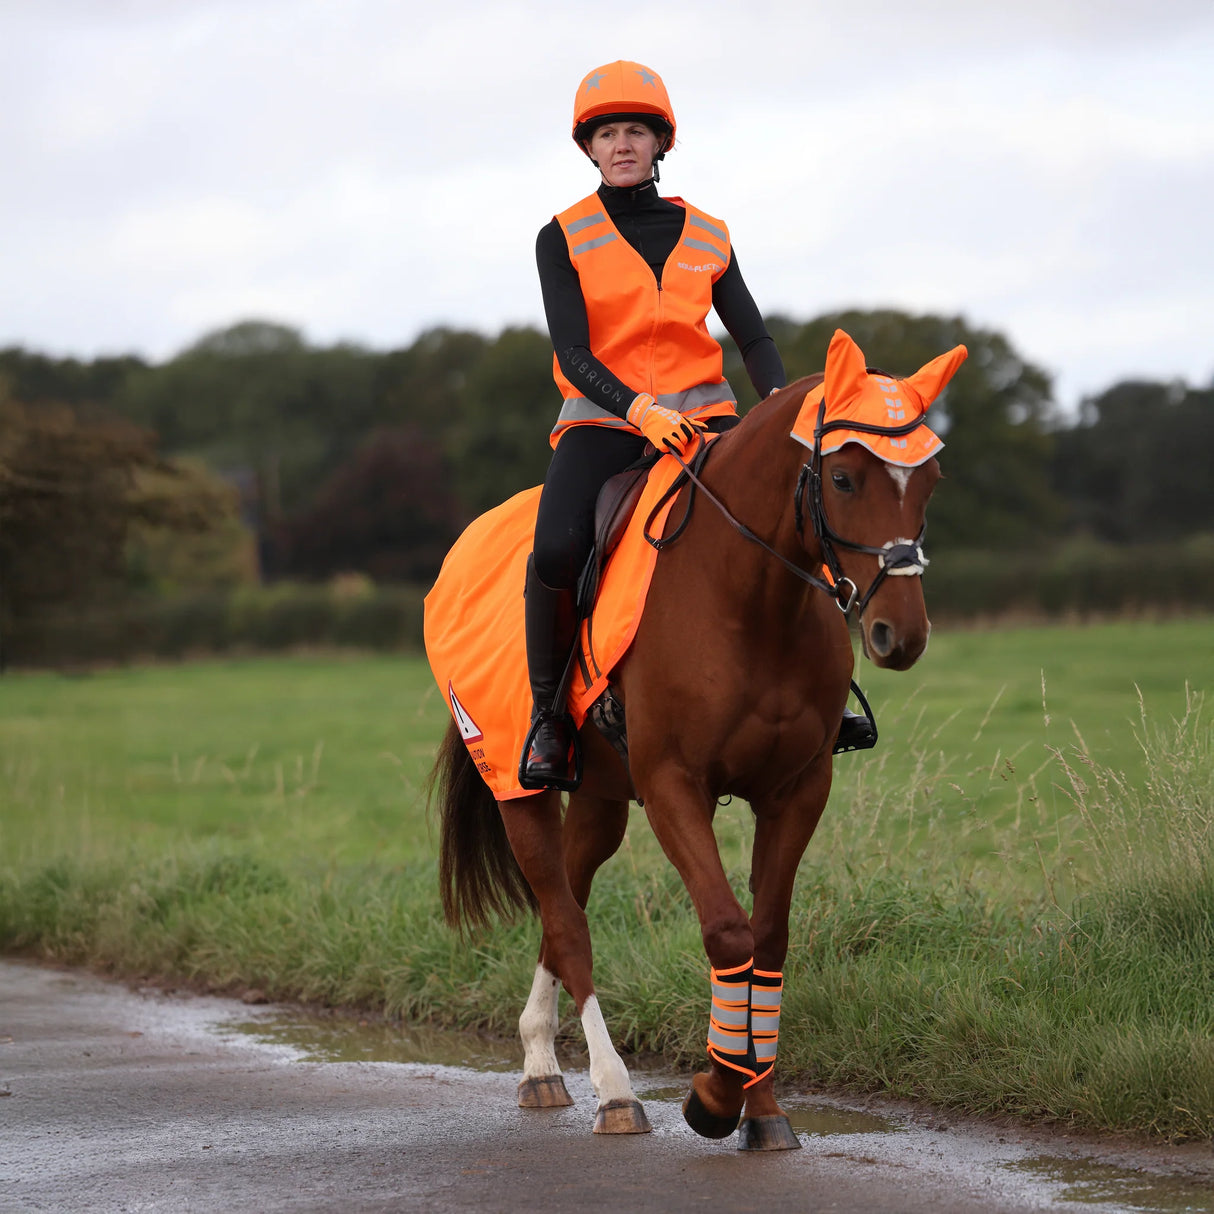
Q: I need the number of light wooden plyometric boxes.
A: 0